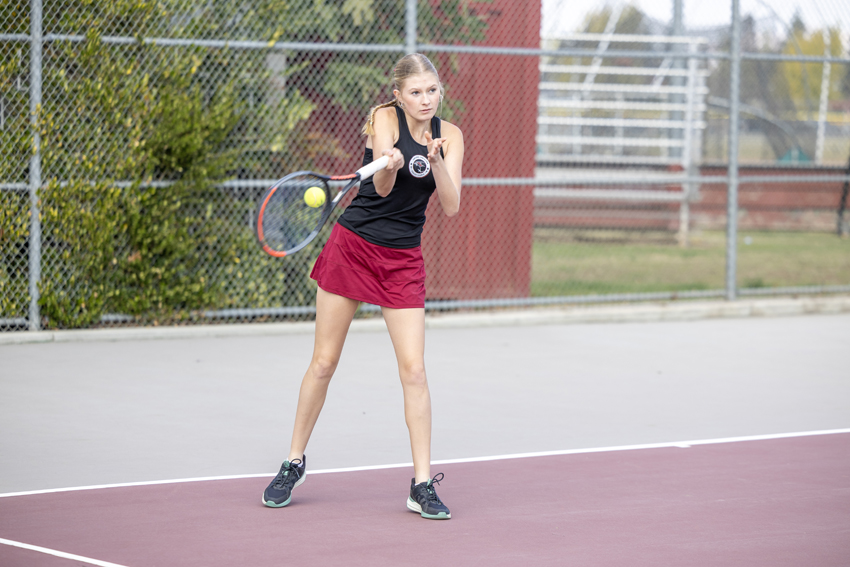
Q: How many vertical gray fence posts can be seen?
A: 3